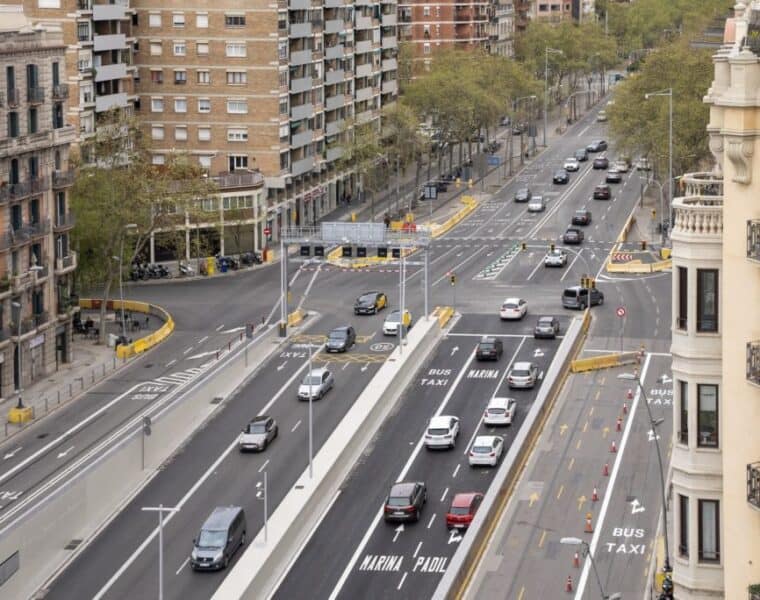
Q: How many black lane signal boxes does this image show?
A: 6